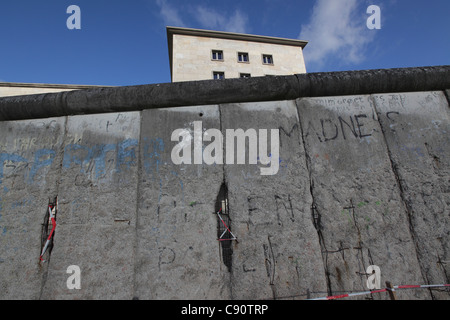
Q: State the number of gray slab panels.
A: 6